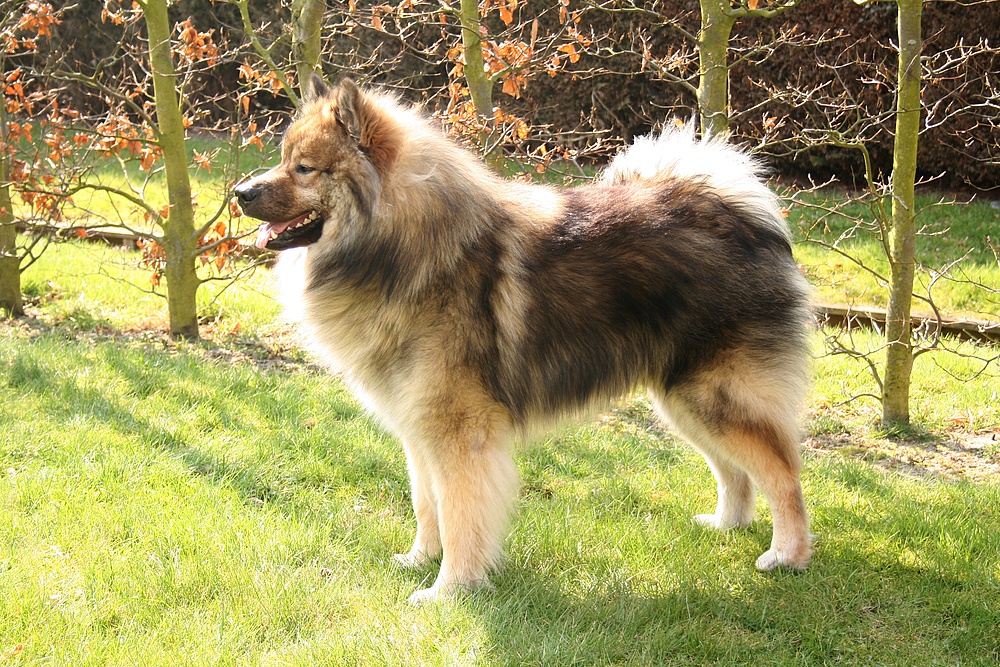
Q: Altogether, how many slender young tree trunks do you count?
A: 6